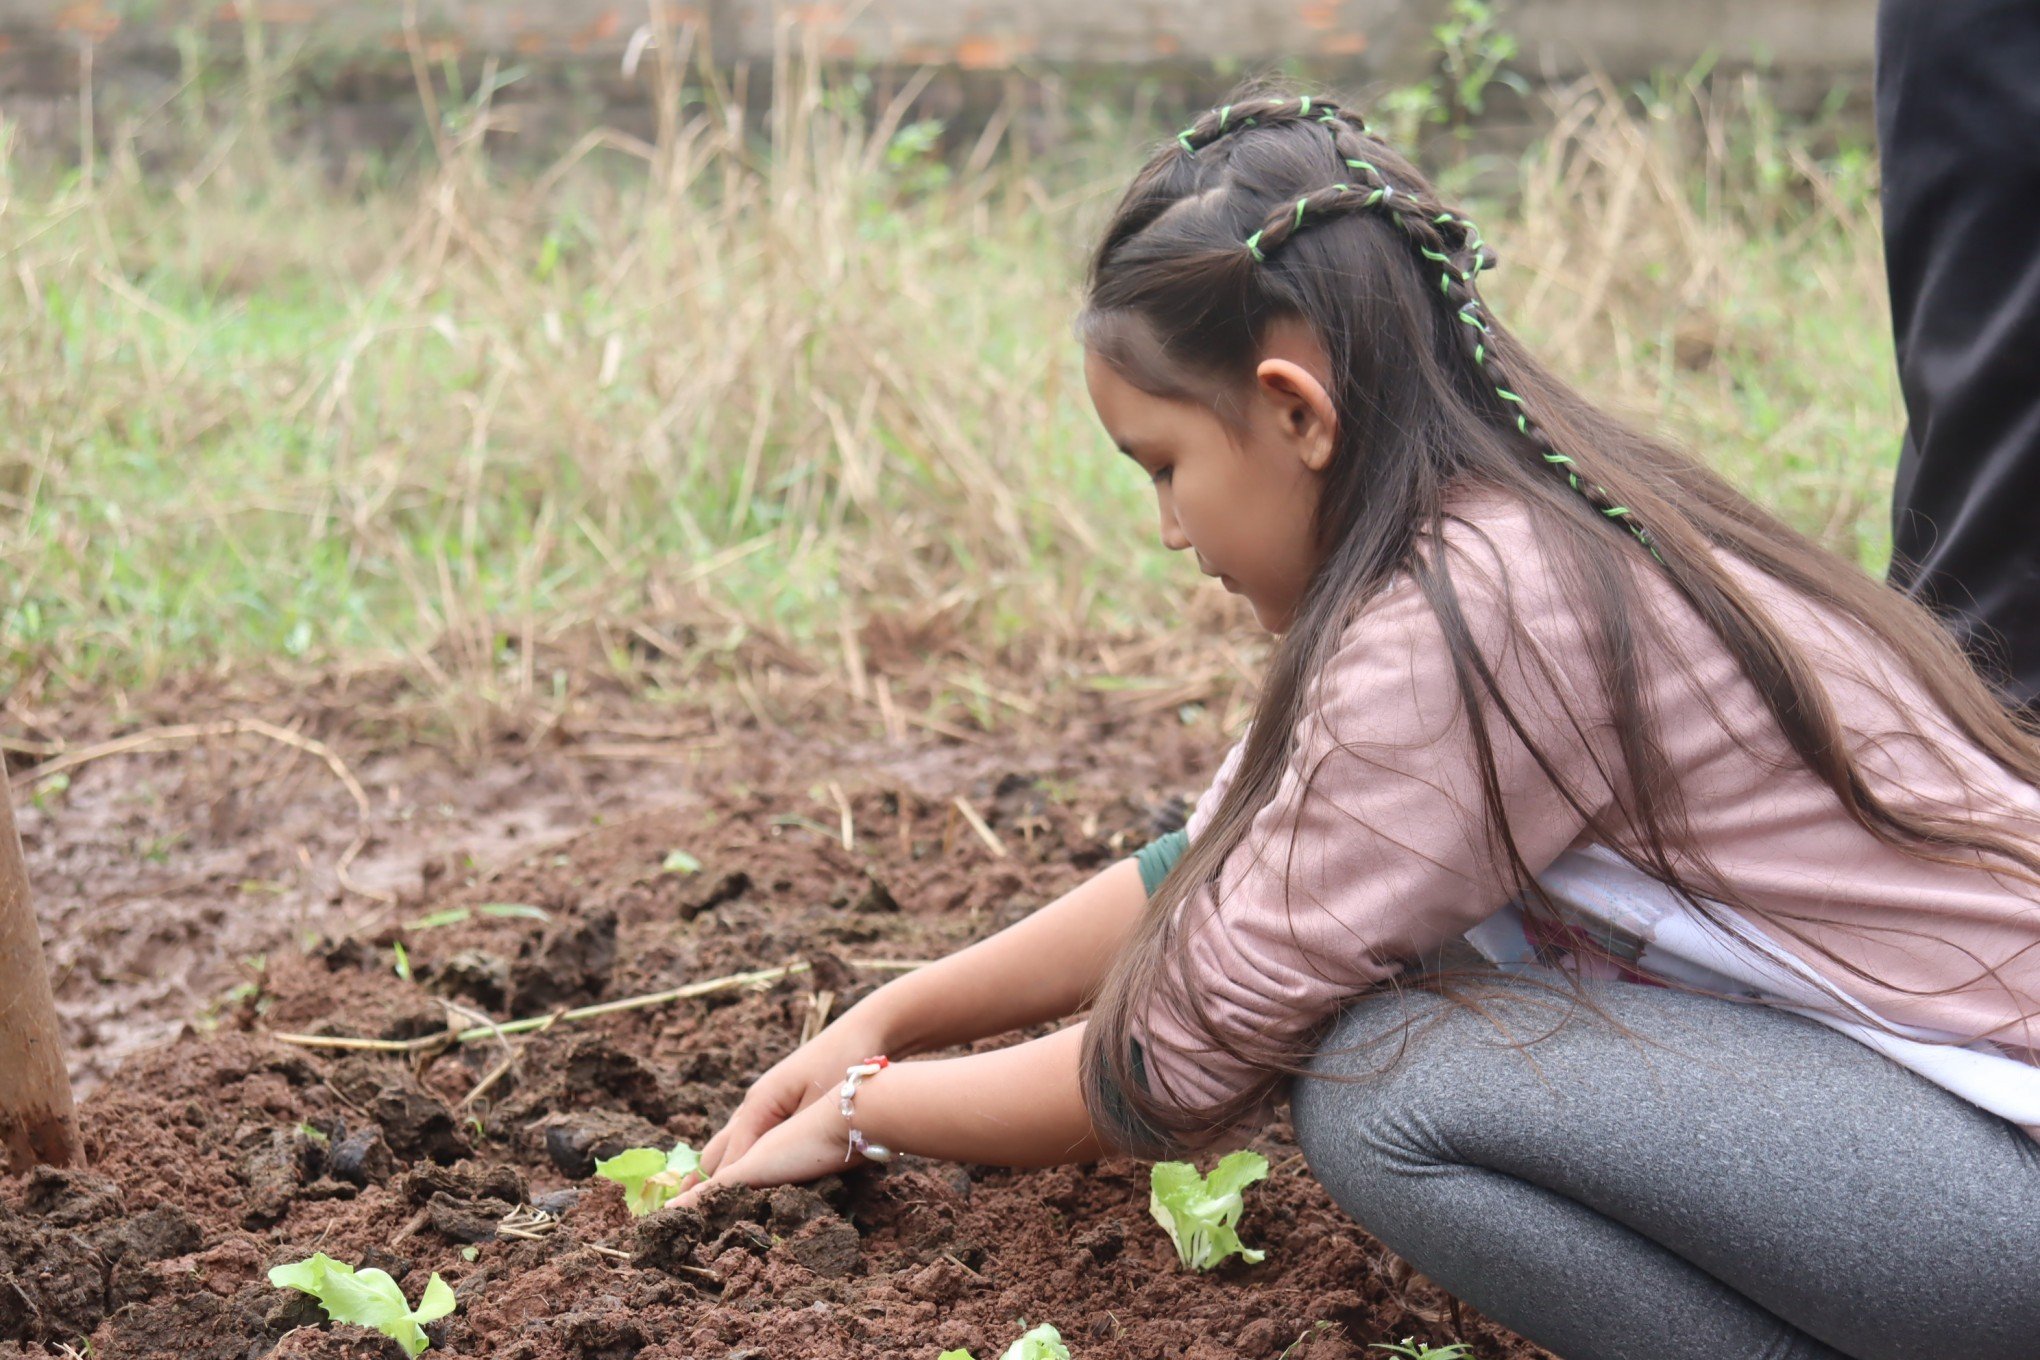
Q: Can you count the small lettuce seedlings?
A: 4